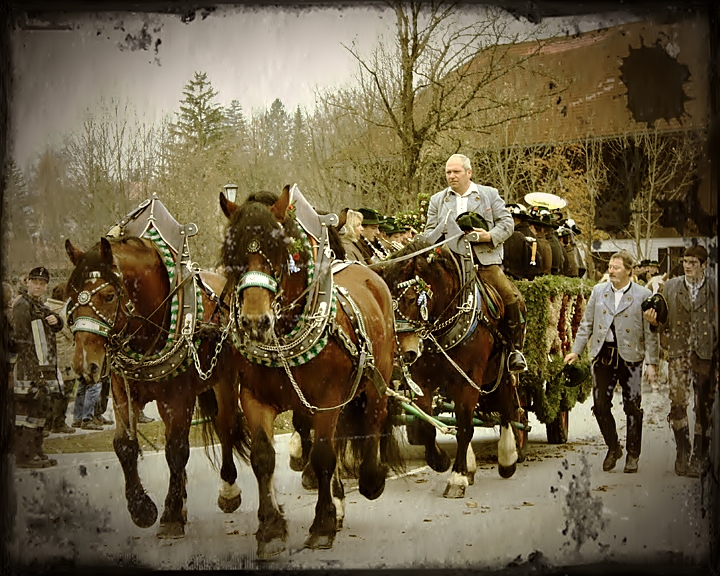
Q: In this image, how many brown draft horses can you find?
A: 3